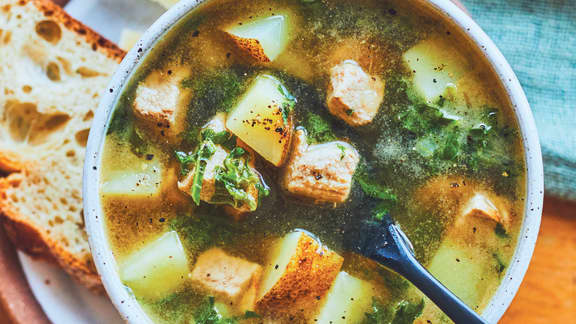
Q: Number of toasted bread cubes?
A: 0